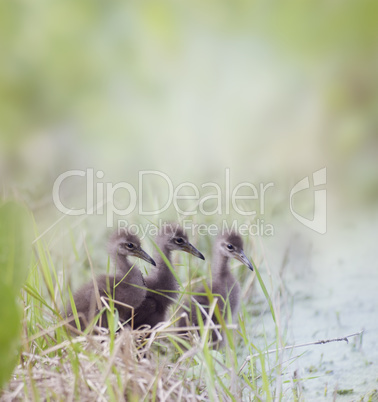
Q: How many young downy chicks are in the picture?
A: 3